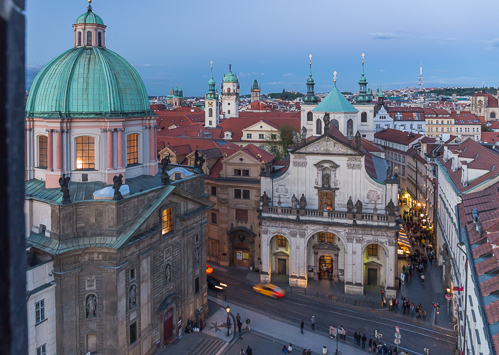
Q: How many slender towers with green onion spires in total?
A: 3